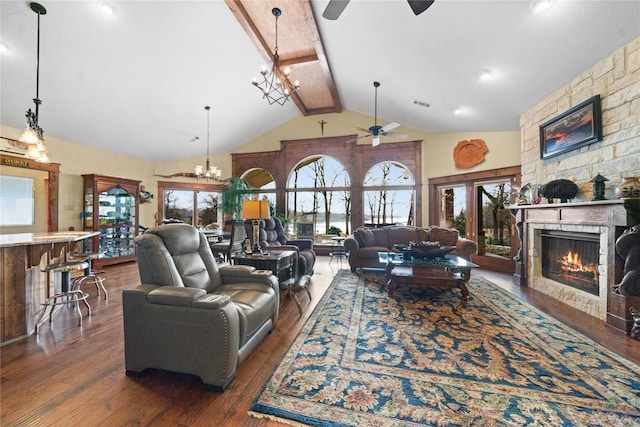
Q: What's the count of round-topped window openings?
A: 3